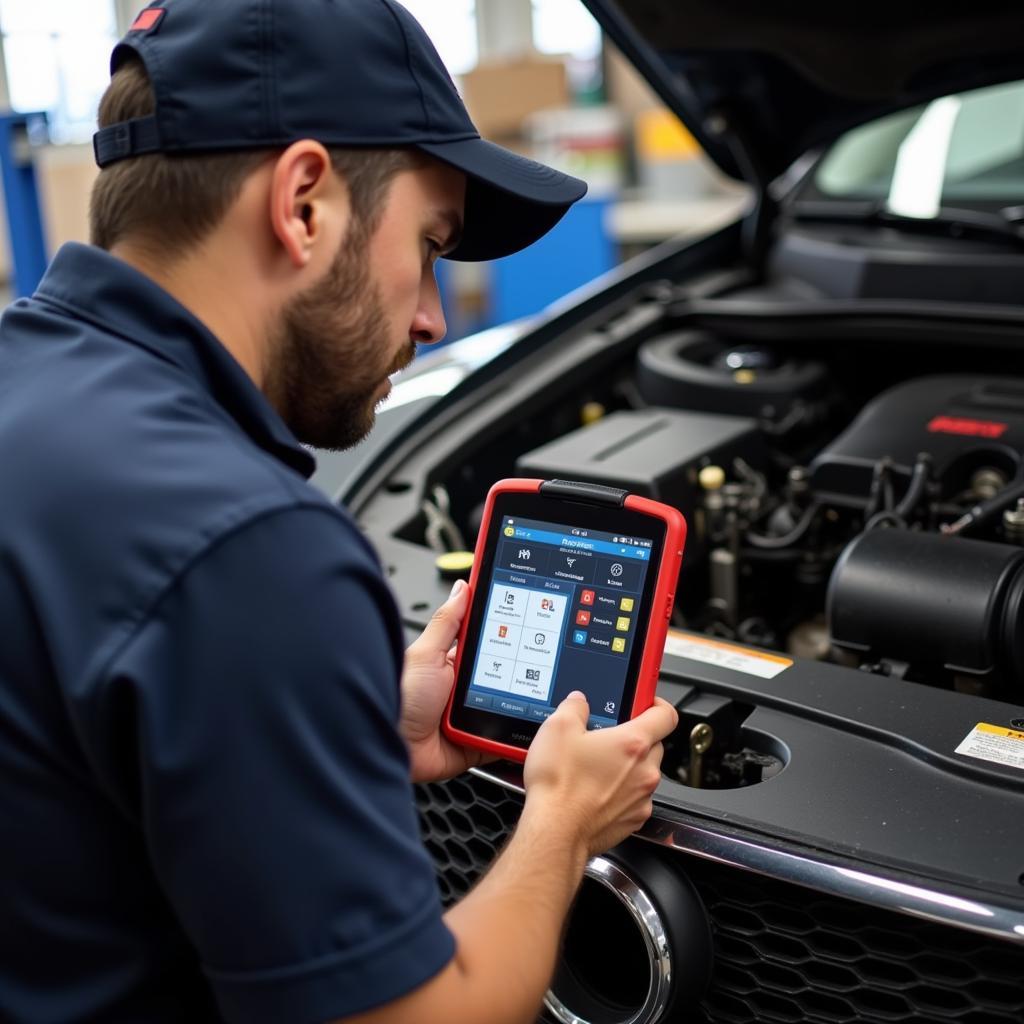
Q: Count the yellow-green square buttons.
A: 3